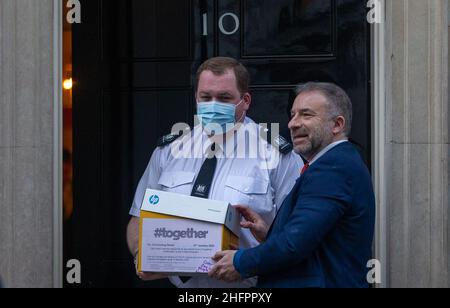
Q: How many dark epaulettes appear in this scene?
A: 2